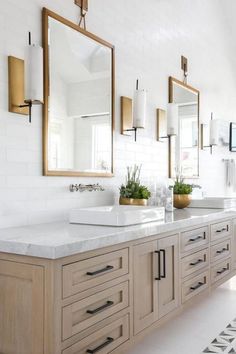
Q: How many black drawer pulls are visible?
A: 9